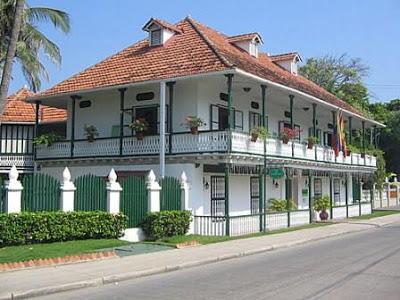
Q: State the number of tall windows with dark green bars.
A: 4